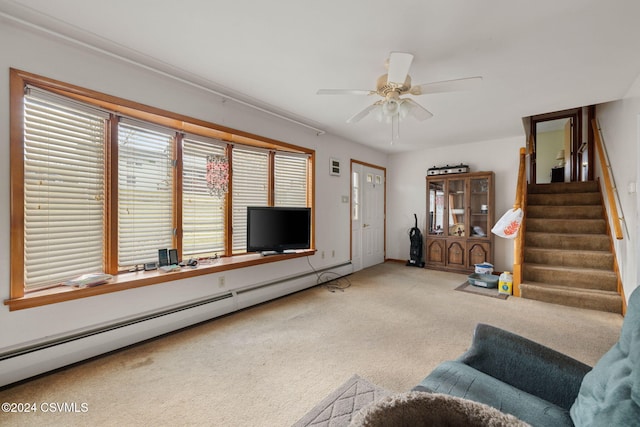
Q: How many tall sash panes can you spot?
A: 5